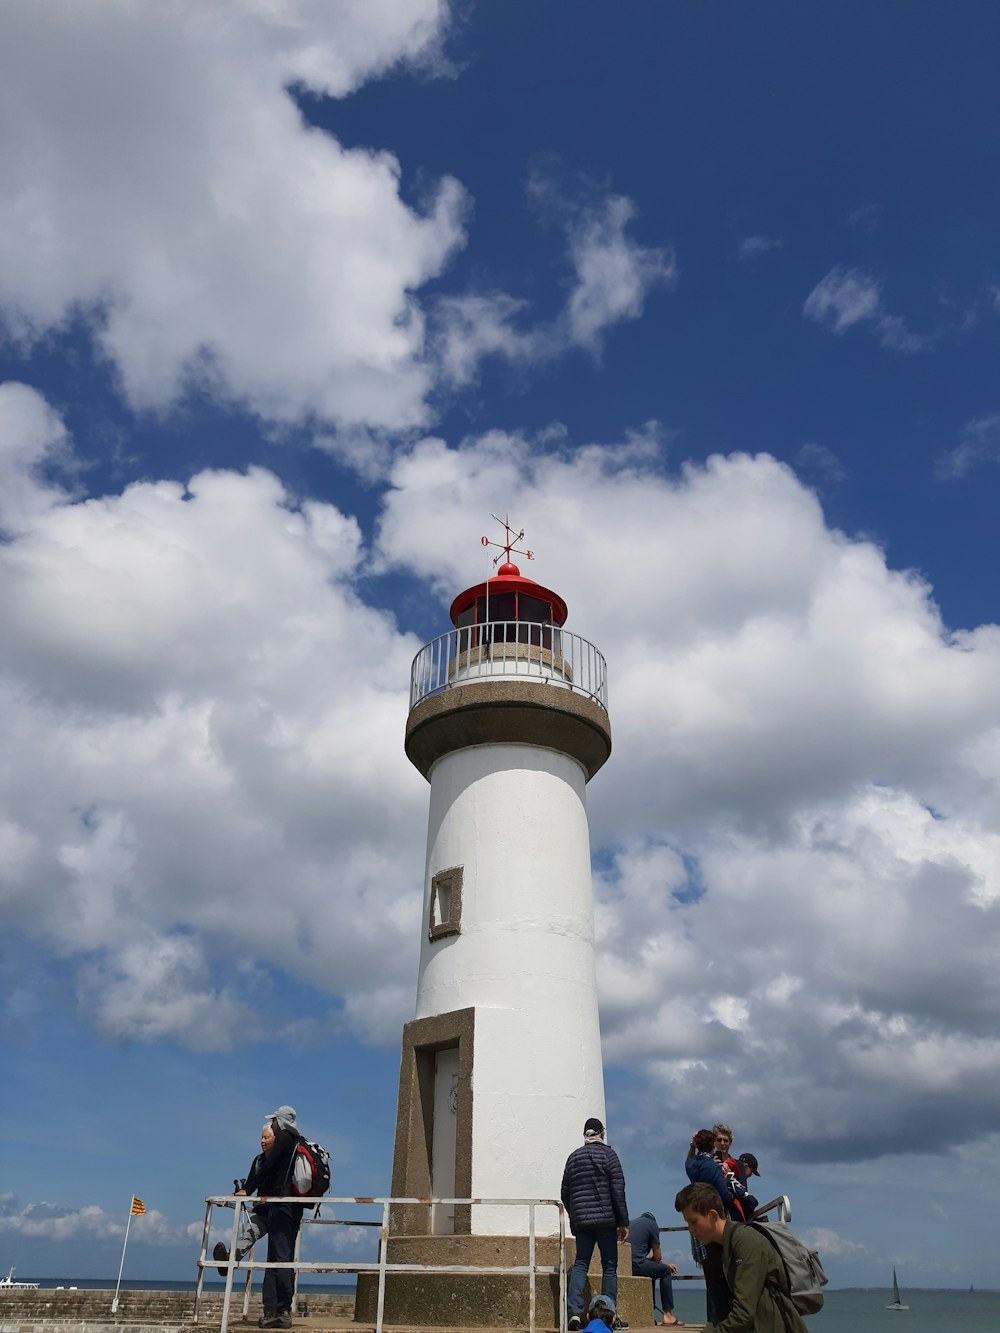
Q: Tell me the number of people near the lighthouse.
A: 9